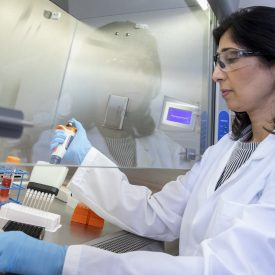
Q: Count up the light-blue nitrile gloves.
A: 2